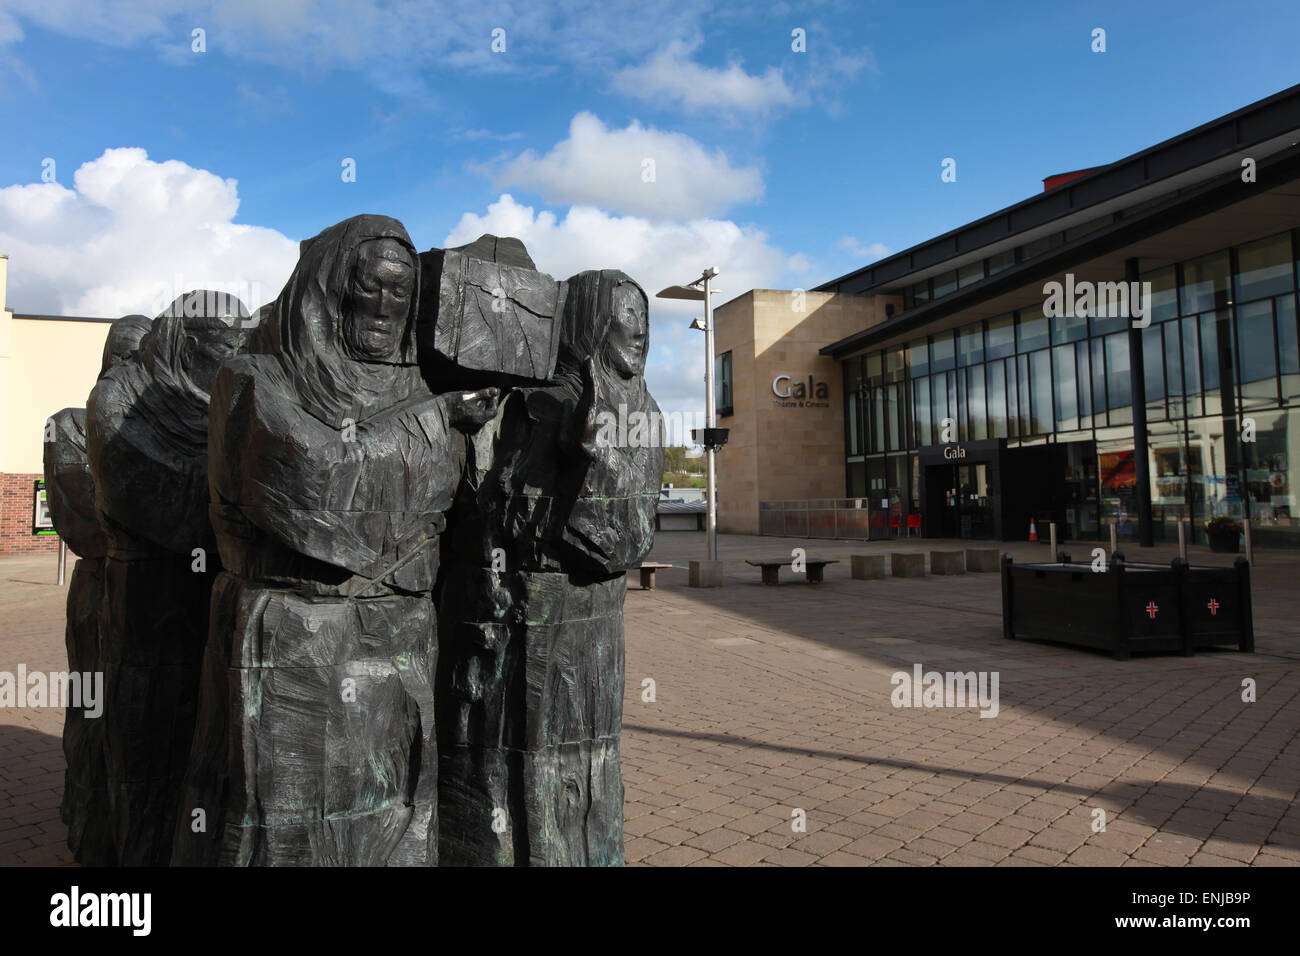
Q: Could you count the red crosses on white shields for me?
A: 2